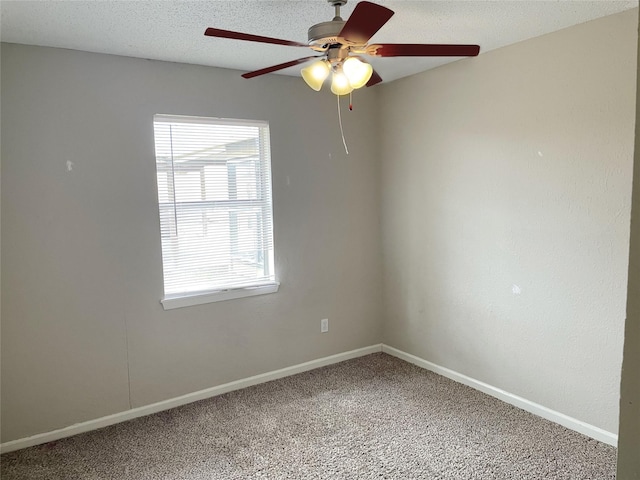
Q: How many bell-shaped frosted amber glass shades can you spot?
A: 3